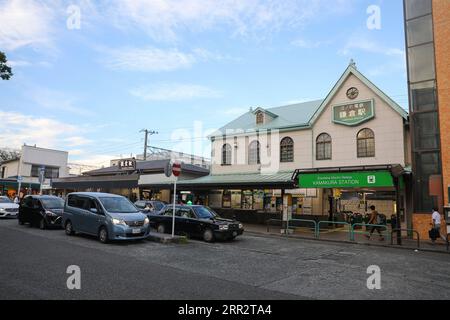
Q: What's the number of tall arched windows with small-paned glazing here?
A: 5